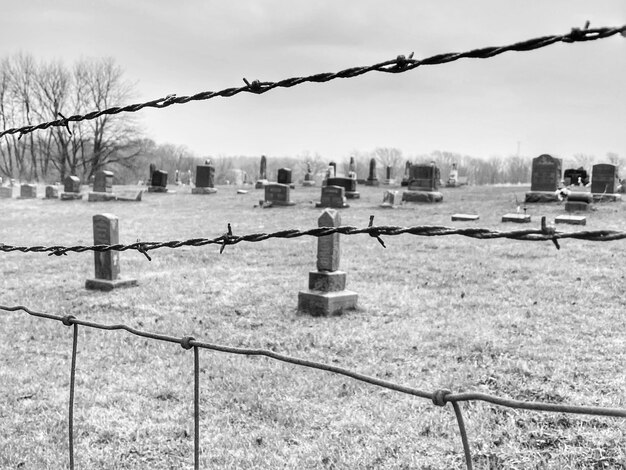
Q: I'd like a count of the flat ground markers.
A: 3